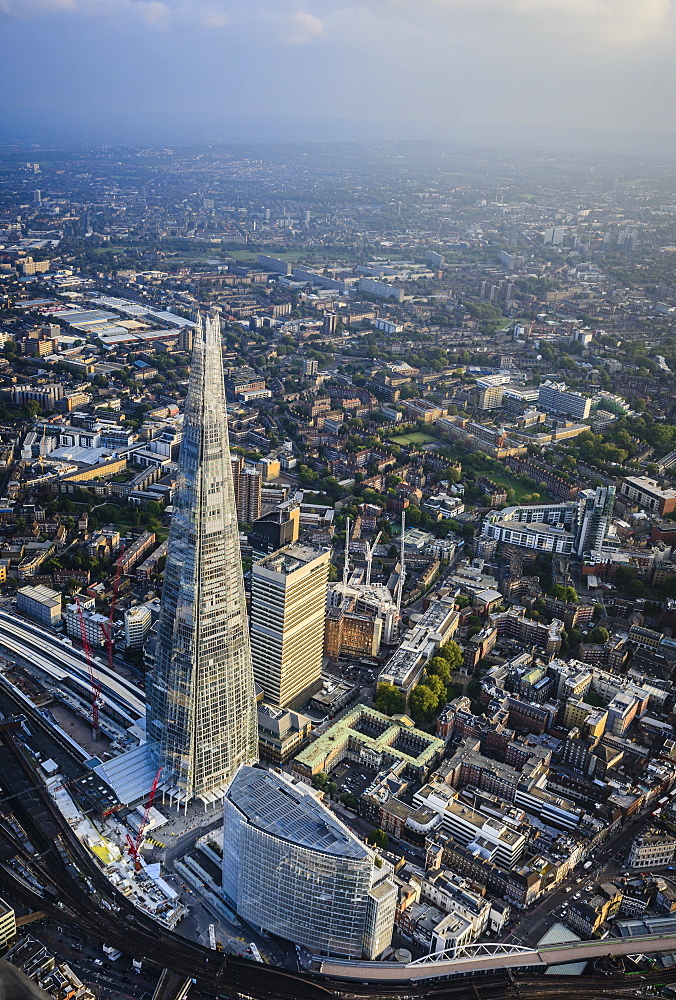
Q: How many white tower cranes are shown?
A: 3